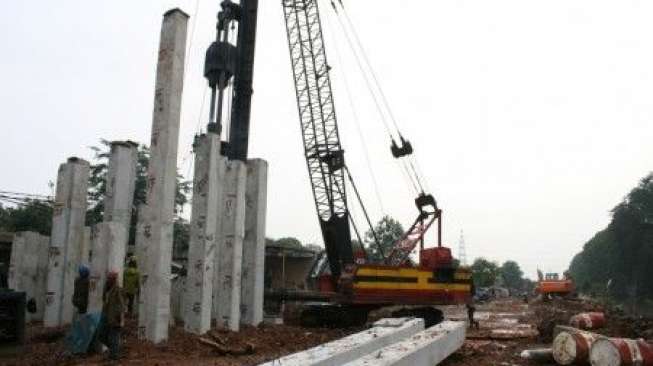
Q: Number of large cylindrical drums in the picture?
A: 3